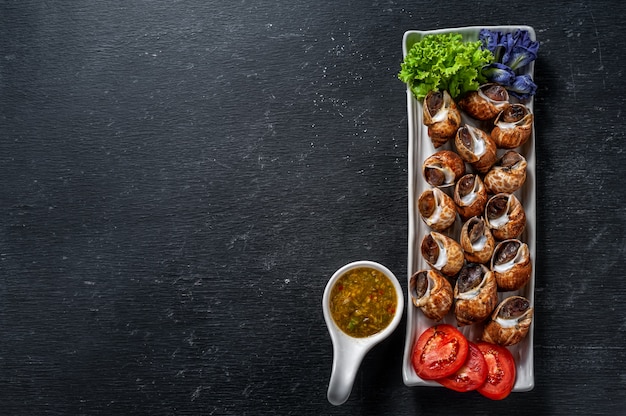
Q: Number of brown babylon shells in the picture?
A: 15